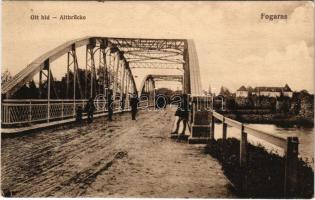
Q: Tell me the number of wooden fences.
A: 1